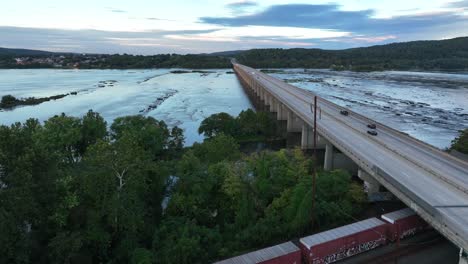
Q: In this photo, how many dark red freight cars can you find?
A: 3